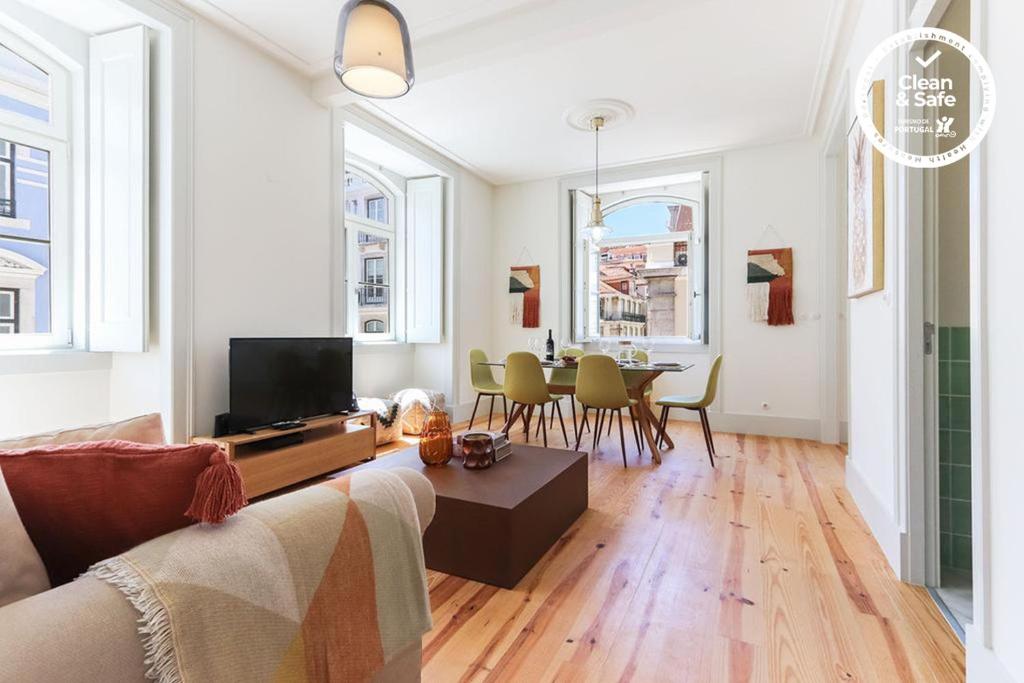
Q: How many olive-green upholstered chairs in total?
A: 6